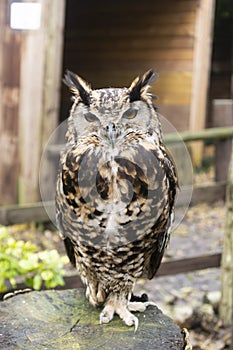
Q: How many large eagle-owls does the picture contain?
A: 1